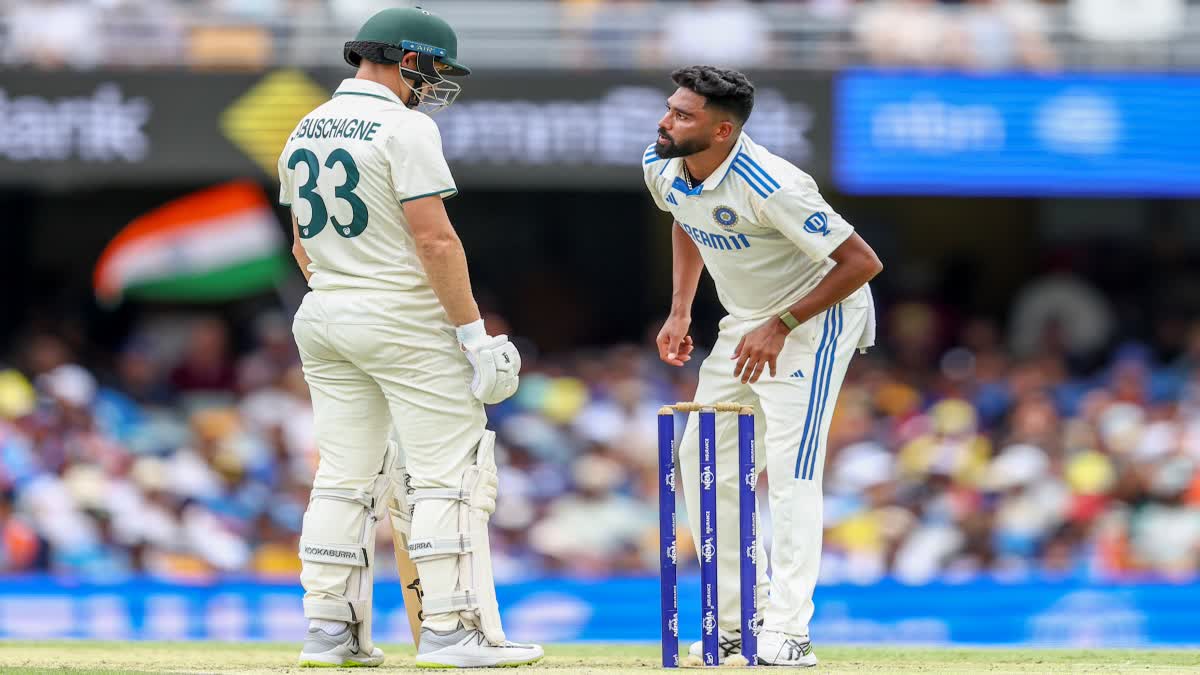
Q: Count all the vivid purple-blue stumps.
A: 3